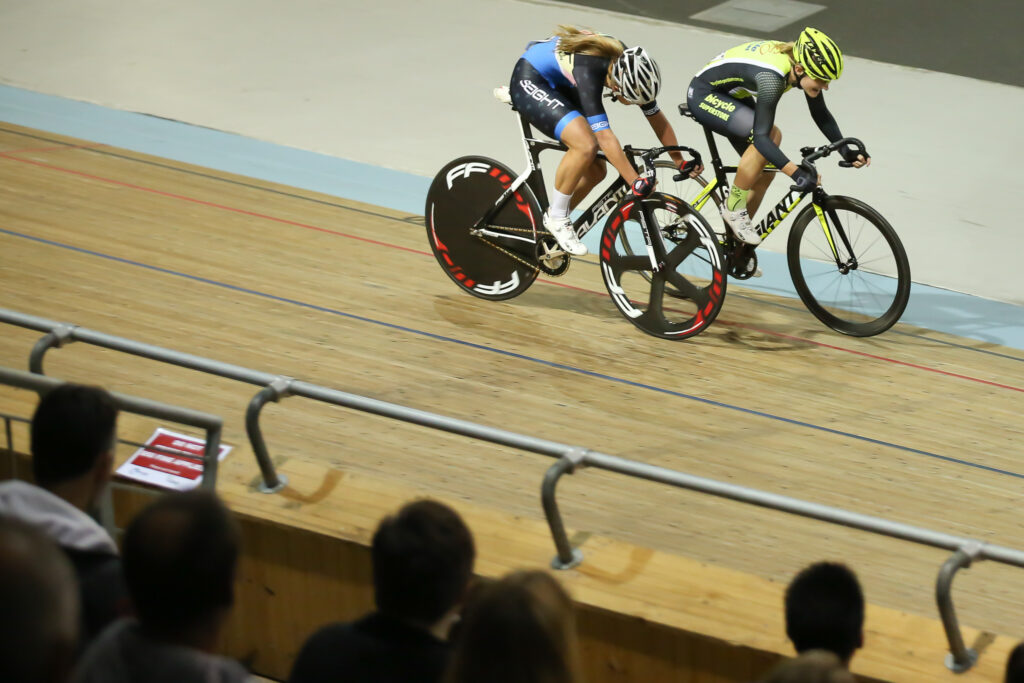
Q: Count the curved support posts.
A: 4